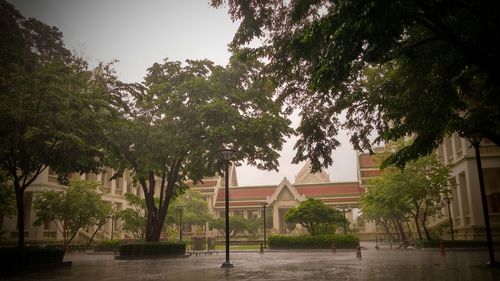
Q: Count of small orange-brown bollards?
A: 4